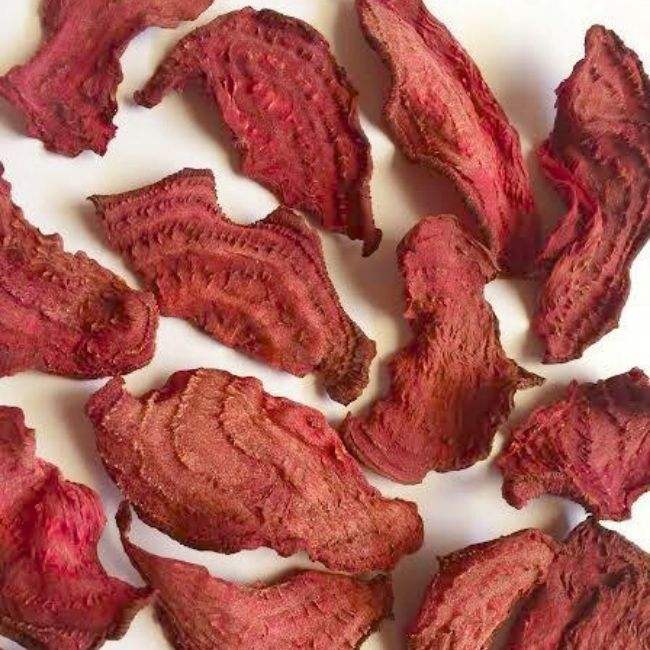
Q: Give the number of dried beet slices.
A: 13